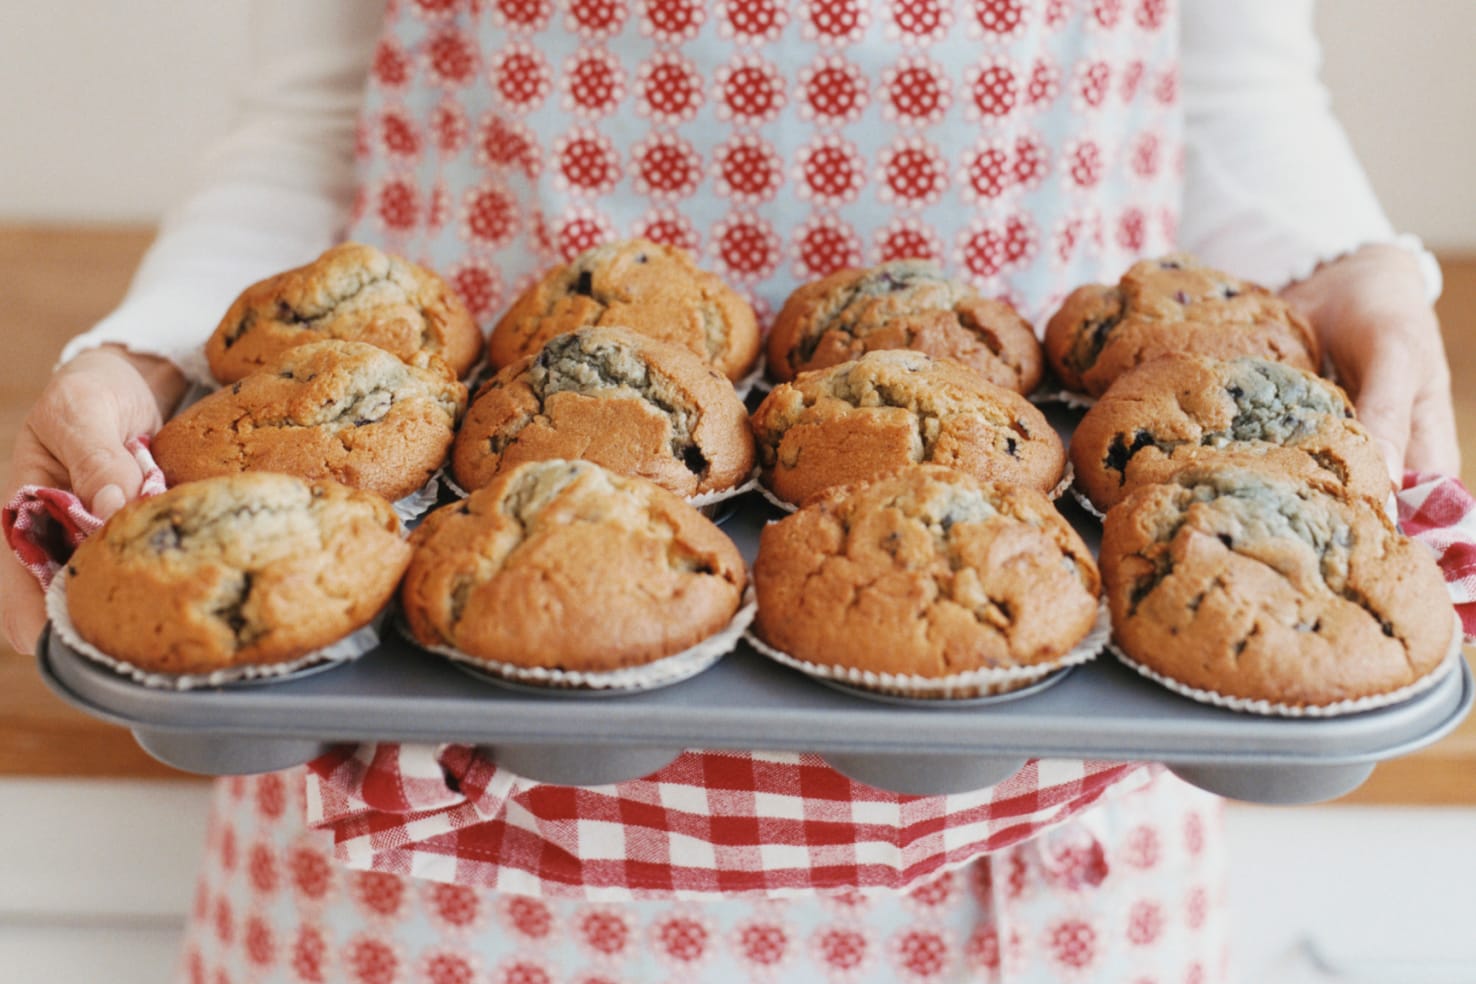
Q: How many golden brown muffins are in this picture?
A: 12